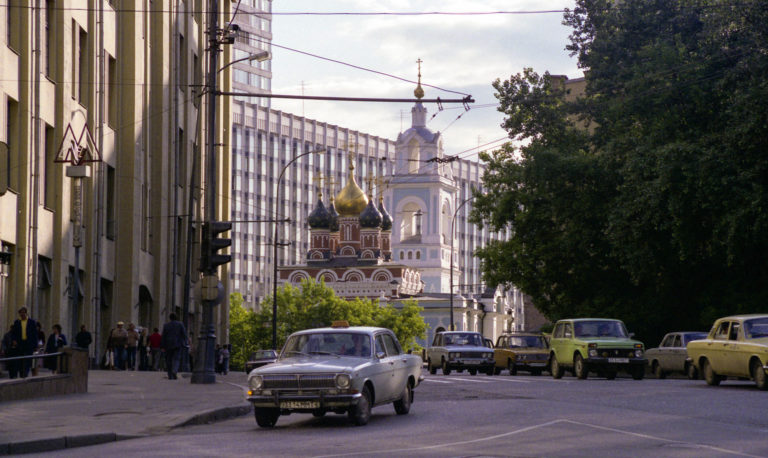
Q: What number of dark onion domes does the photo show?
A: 4